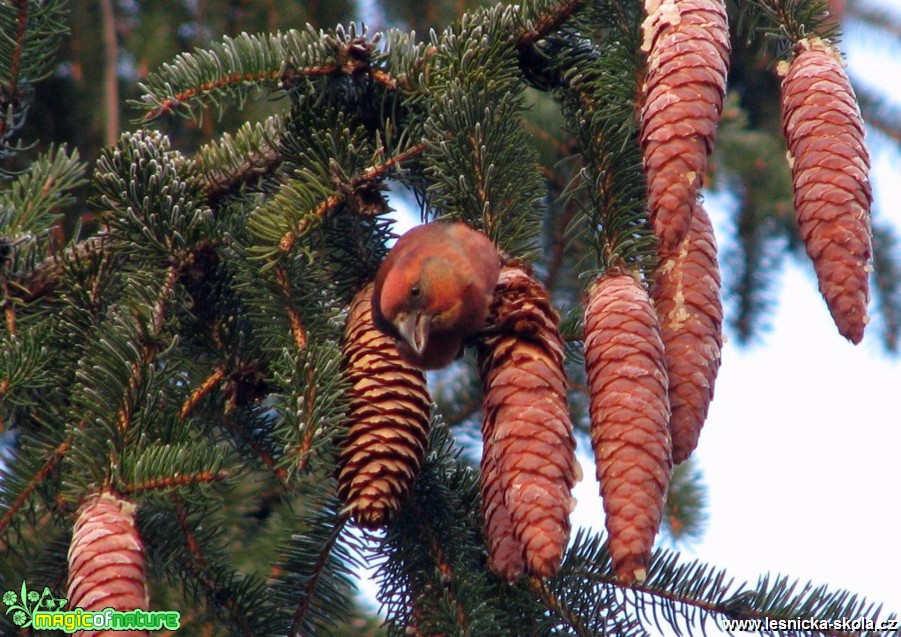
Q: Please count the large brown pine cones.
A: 8